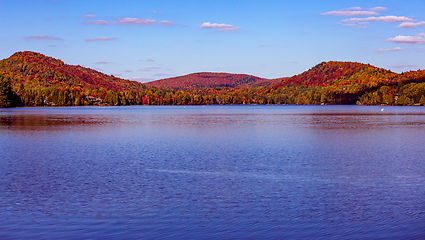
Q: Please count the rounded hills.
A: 3